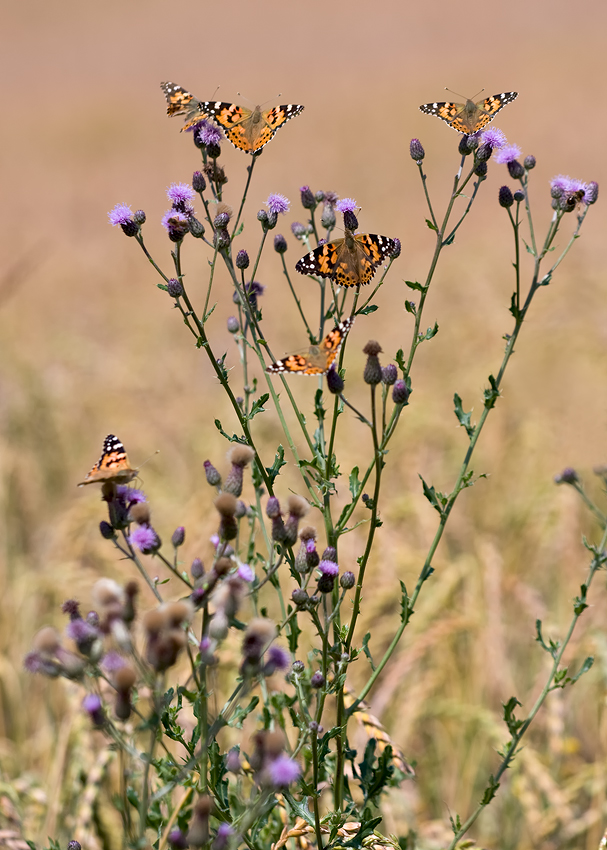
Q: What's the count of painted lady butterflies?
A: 6